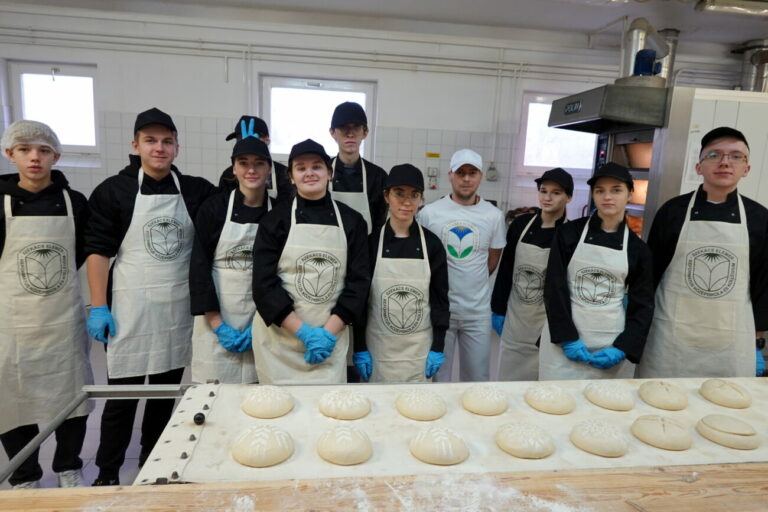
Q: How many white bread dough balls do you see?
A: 15